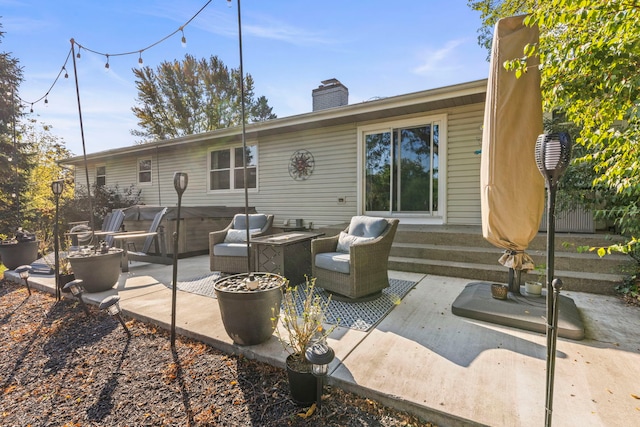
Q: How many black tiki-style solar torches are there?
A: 3